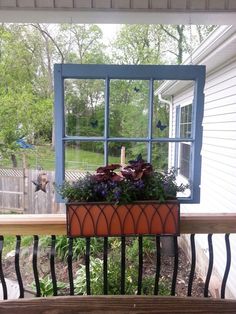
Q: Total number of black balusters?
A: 14